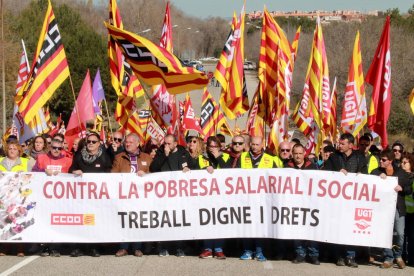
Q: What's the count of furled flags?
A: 0